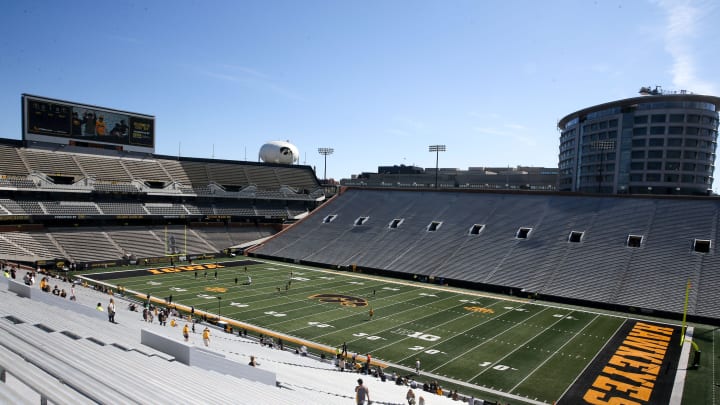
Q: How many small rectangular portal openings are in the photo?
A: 9